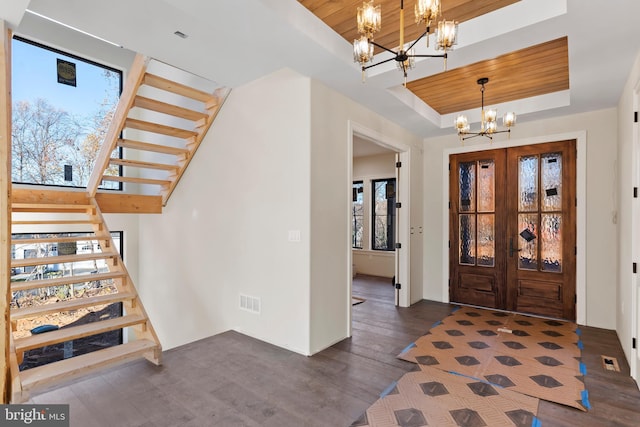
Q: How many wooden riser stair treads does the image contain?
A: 14